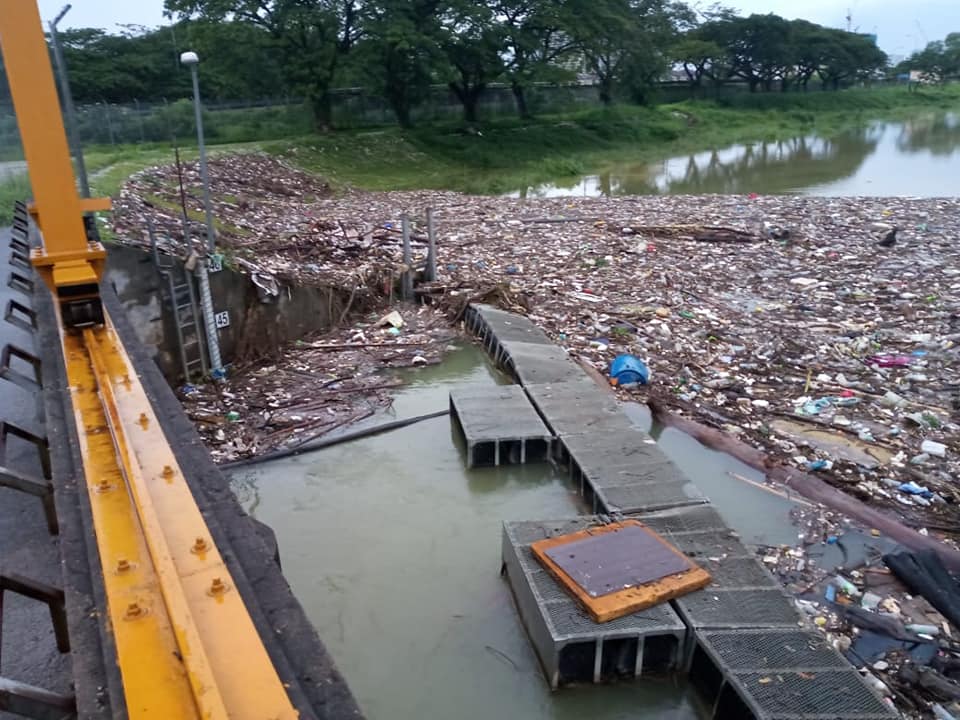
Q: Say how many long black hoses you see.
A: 1